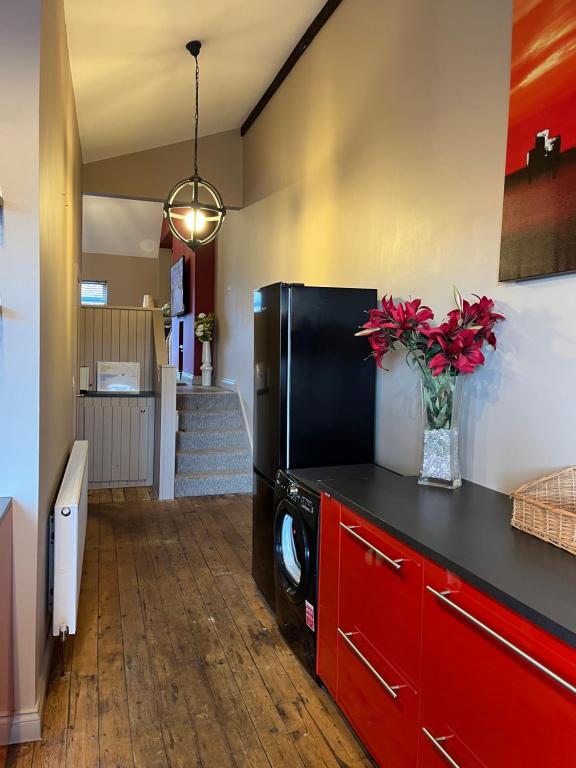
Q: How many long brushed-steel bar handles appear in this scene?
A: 4